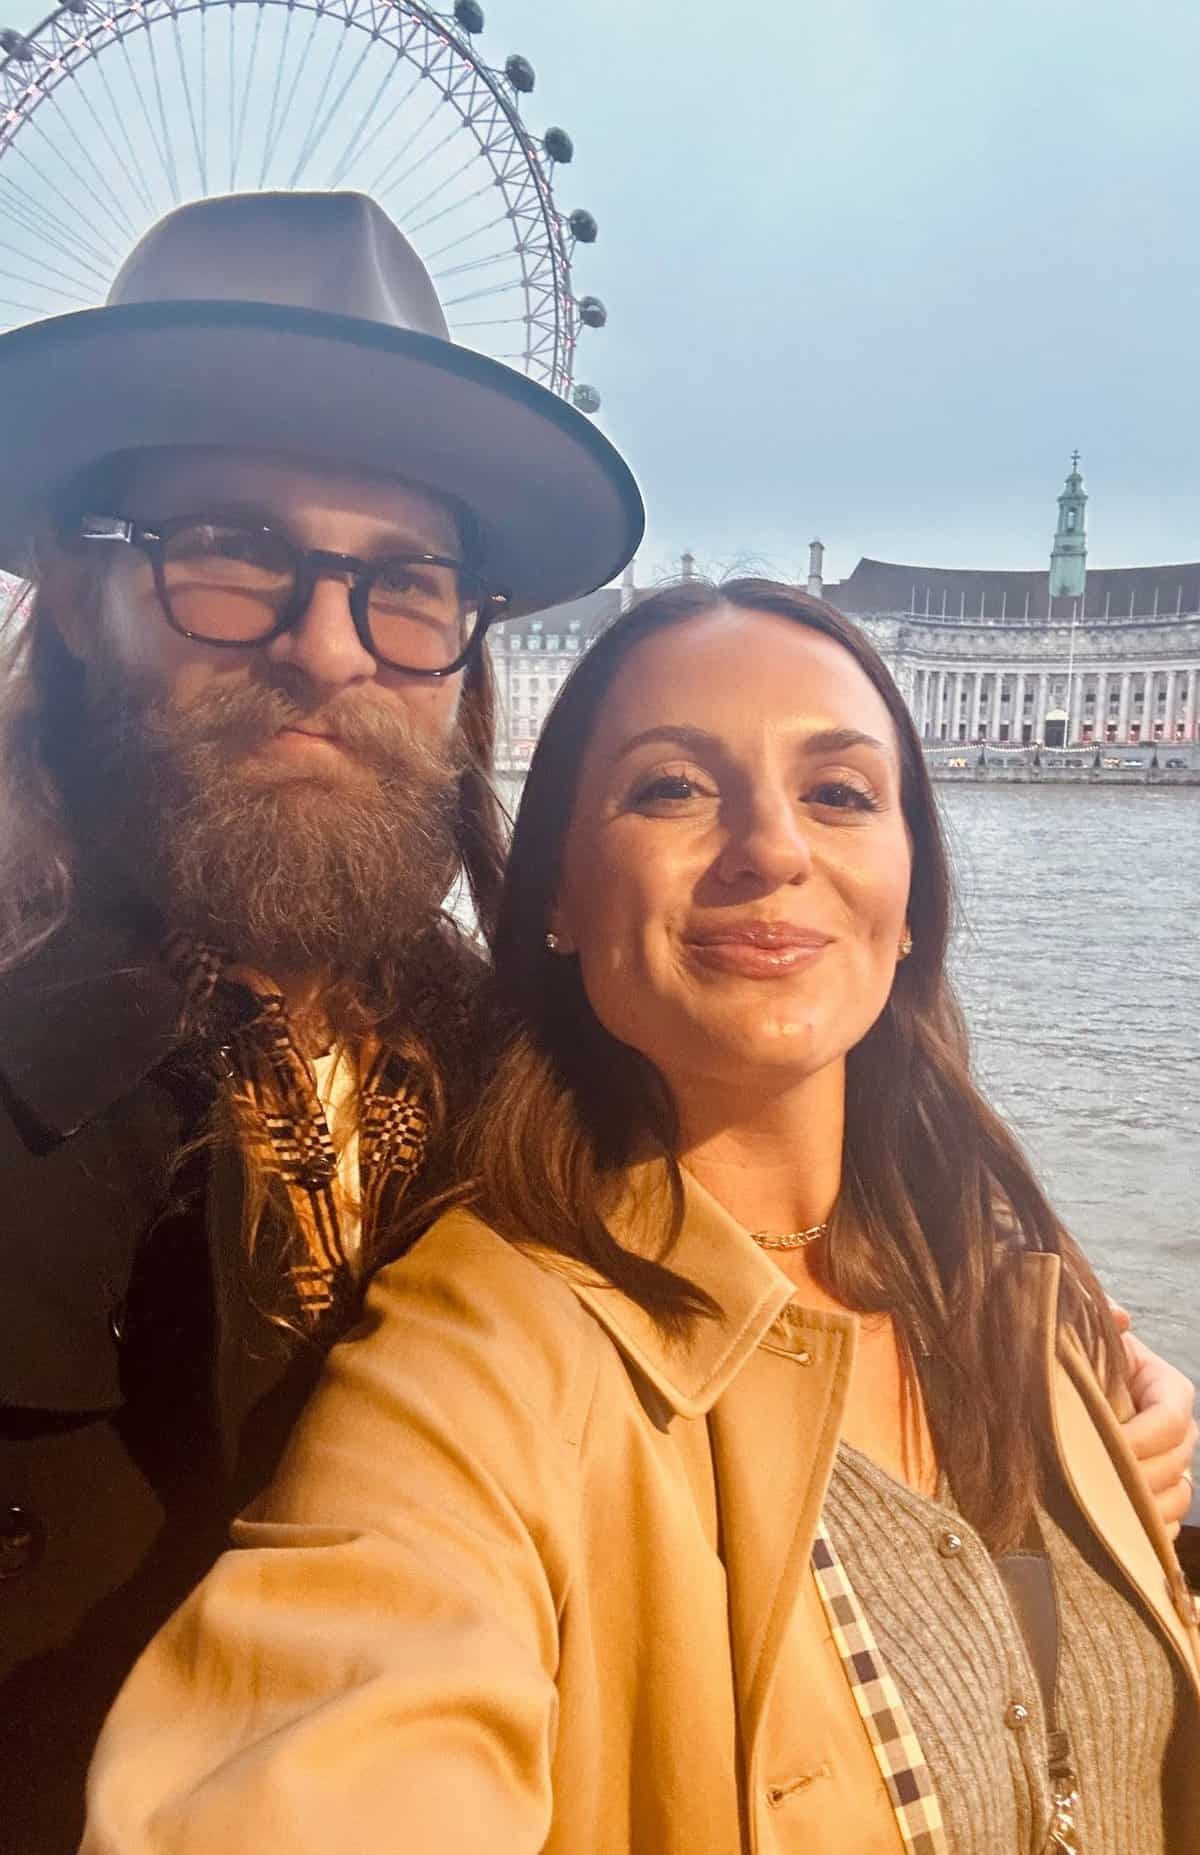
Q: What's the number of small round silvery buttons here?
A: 2